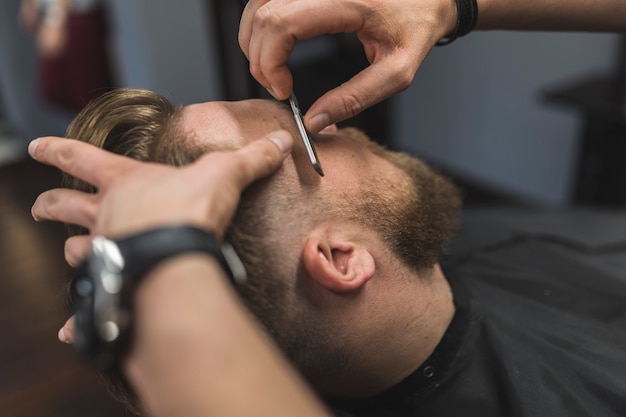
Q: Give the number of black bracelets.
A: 1